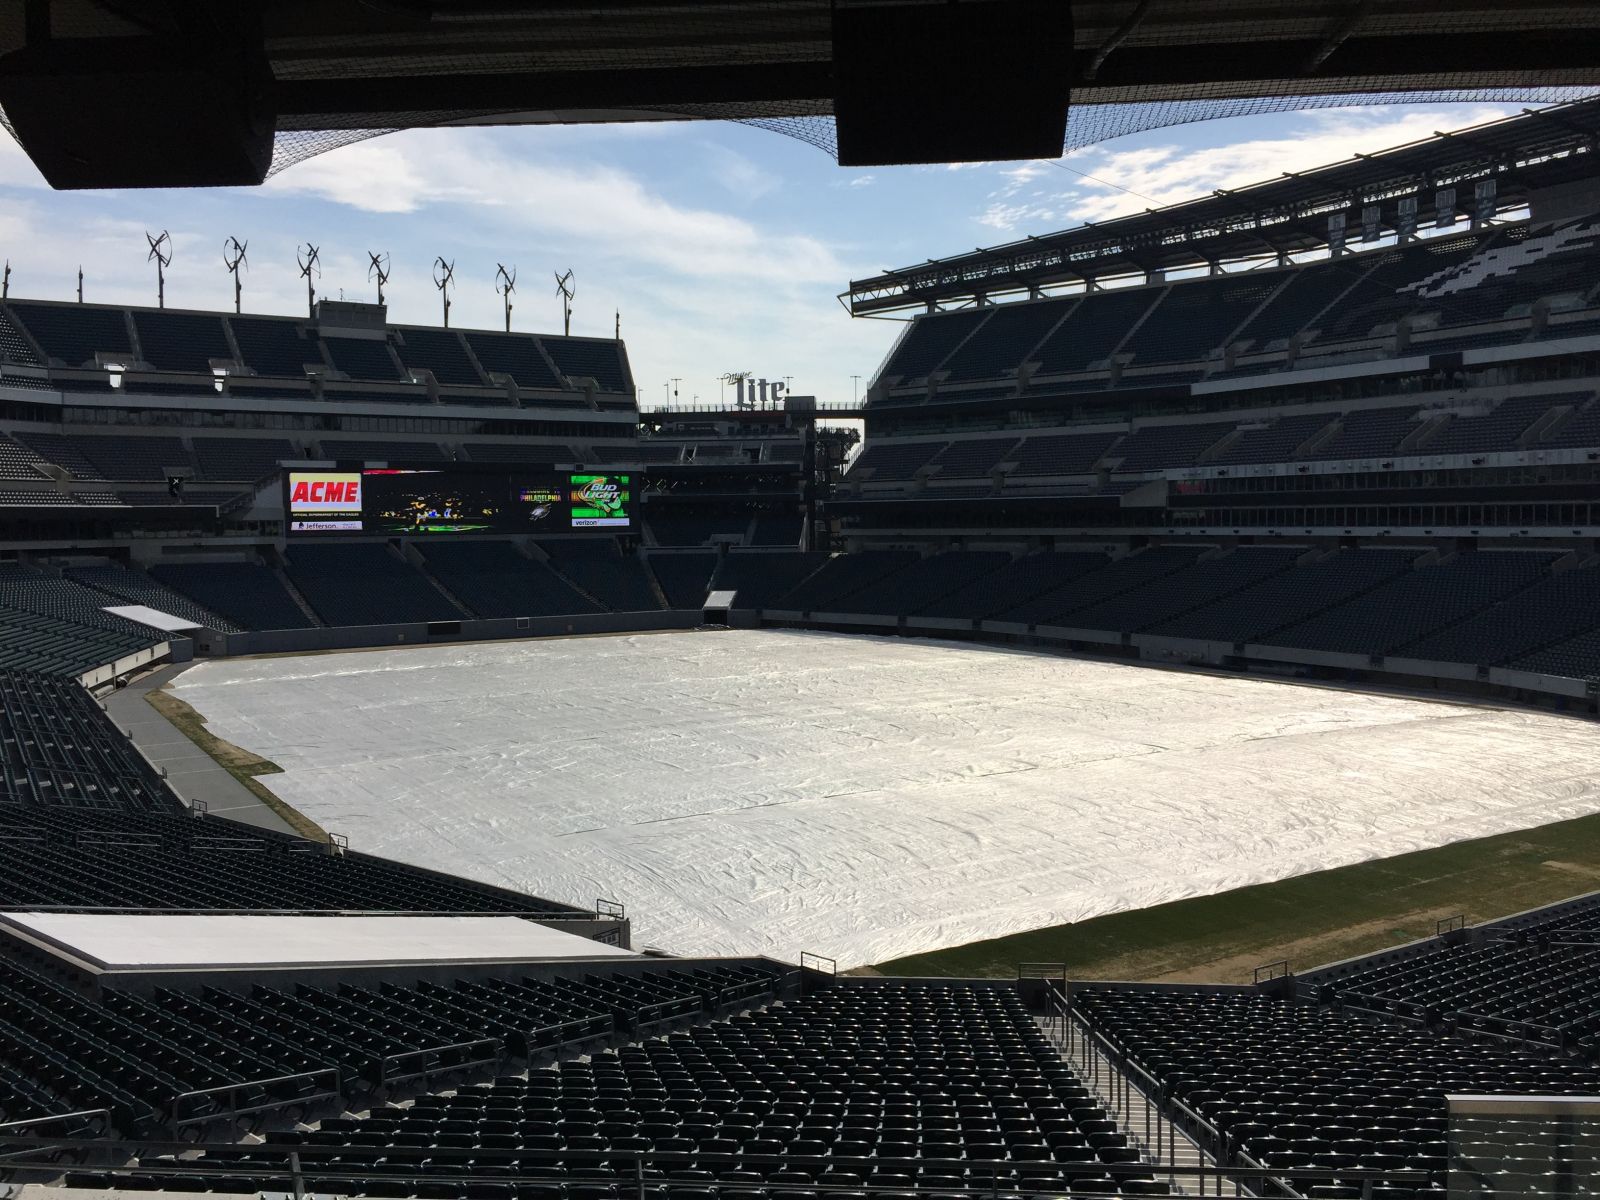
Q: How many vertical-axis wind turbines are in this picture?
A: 7